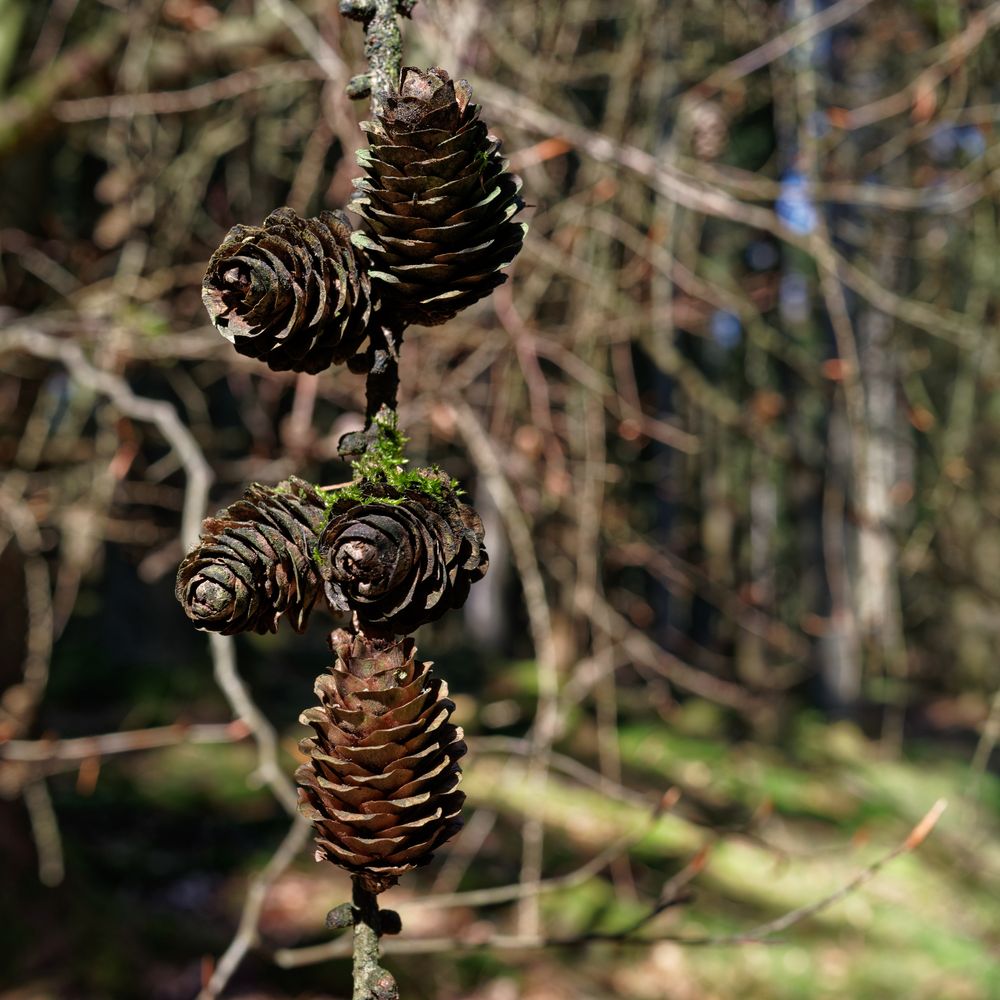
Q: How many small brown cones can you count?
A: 5